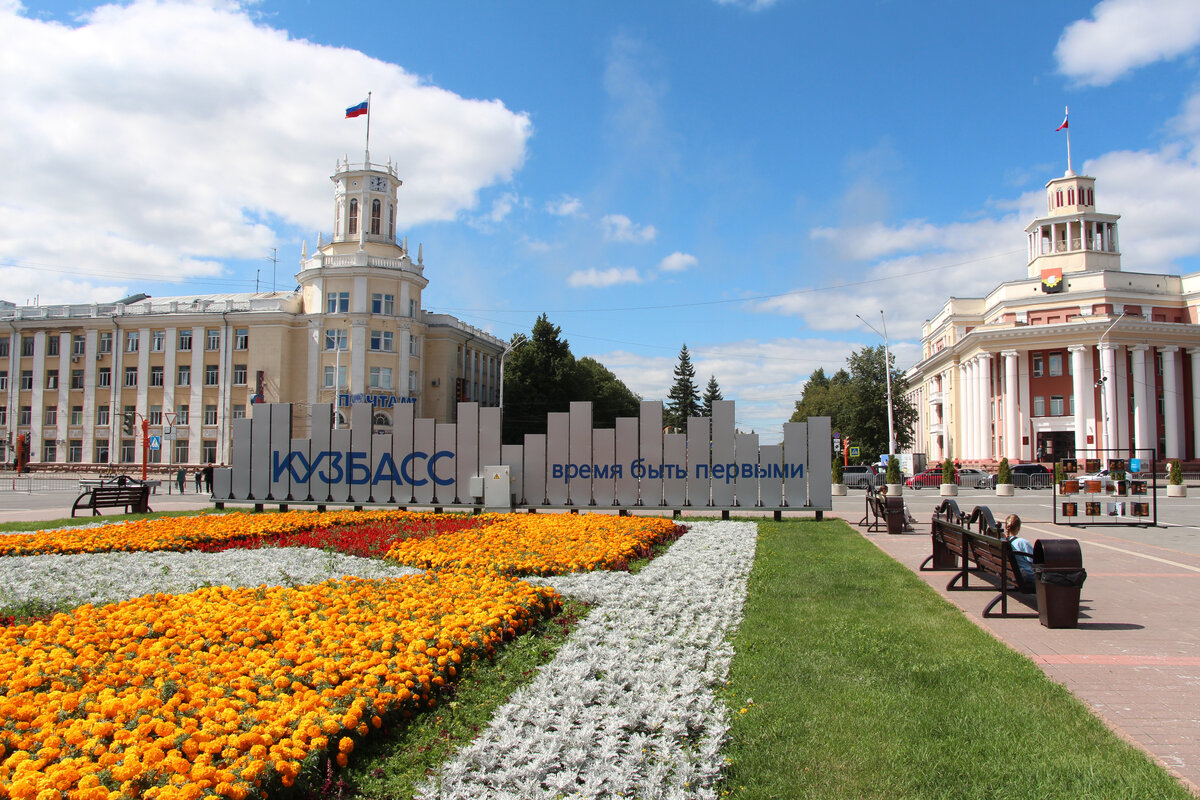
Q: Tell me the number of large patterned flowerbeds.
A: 1